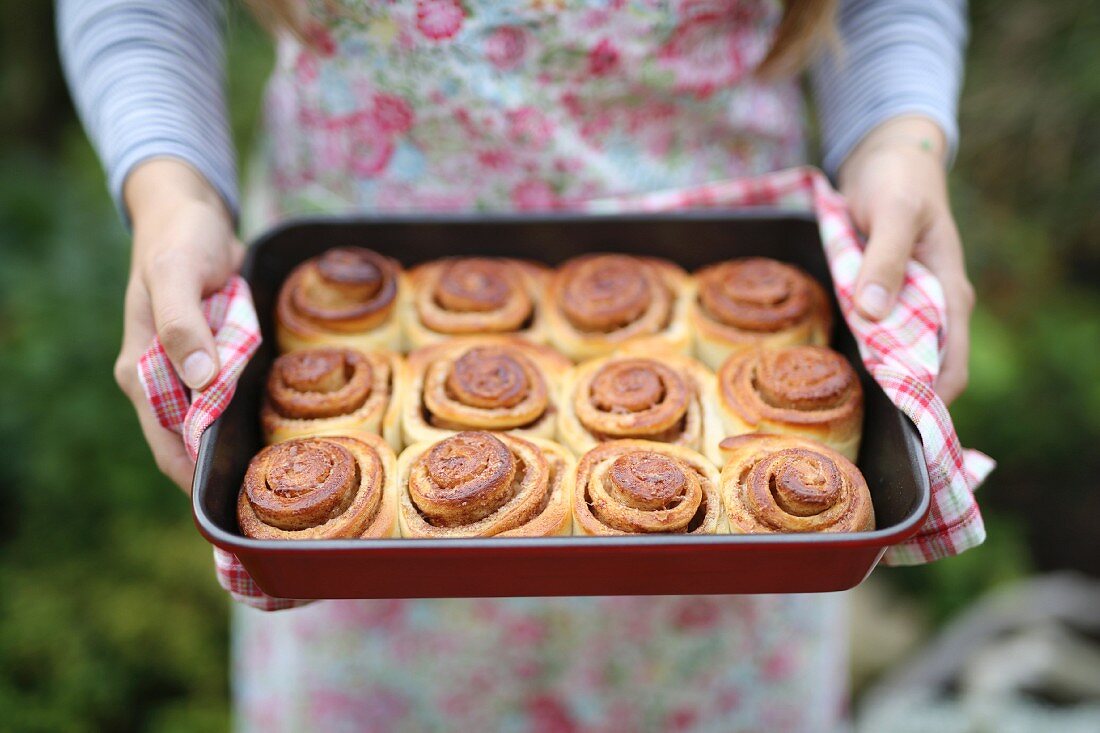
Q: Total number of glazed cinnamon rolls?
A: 12